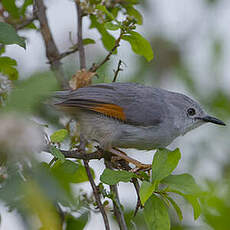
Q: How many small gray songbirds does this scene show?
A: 1